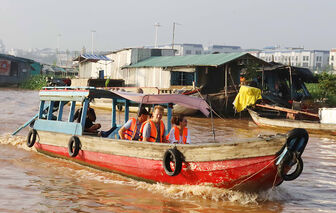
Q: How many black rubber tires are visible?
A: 5